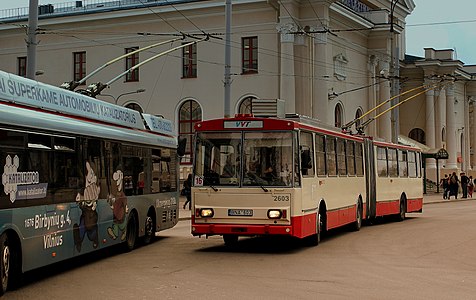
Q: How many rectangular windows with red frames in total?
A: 5